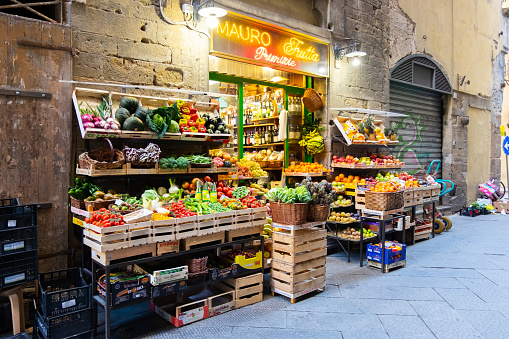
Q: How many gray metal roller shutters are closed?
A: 1